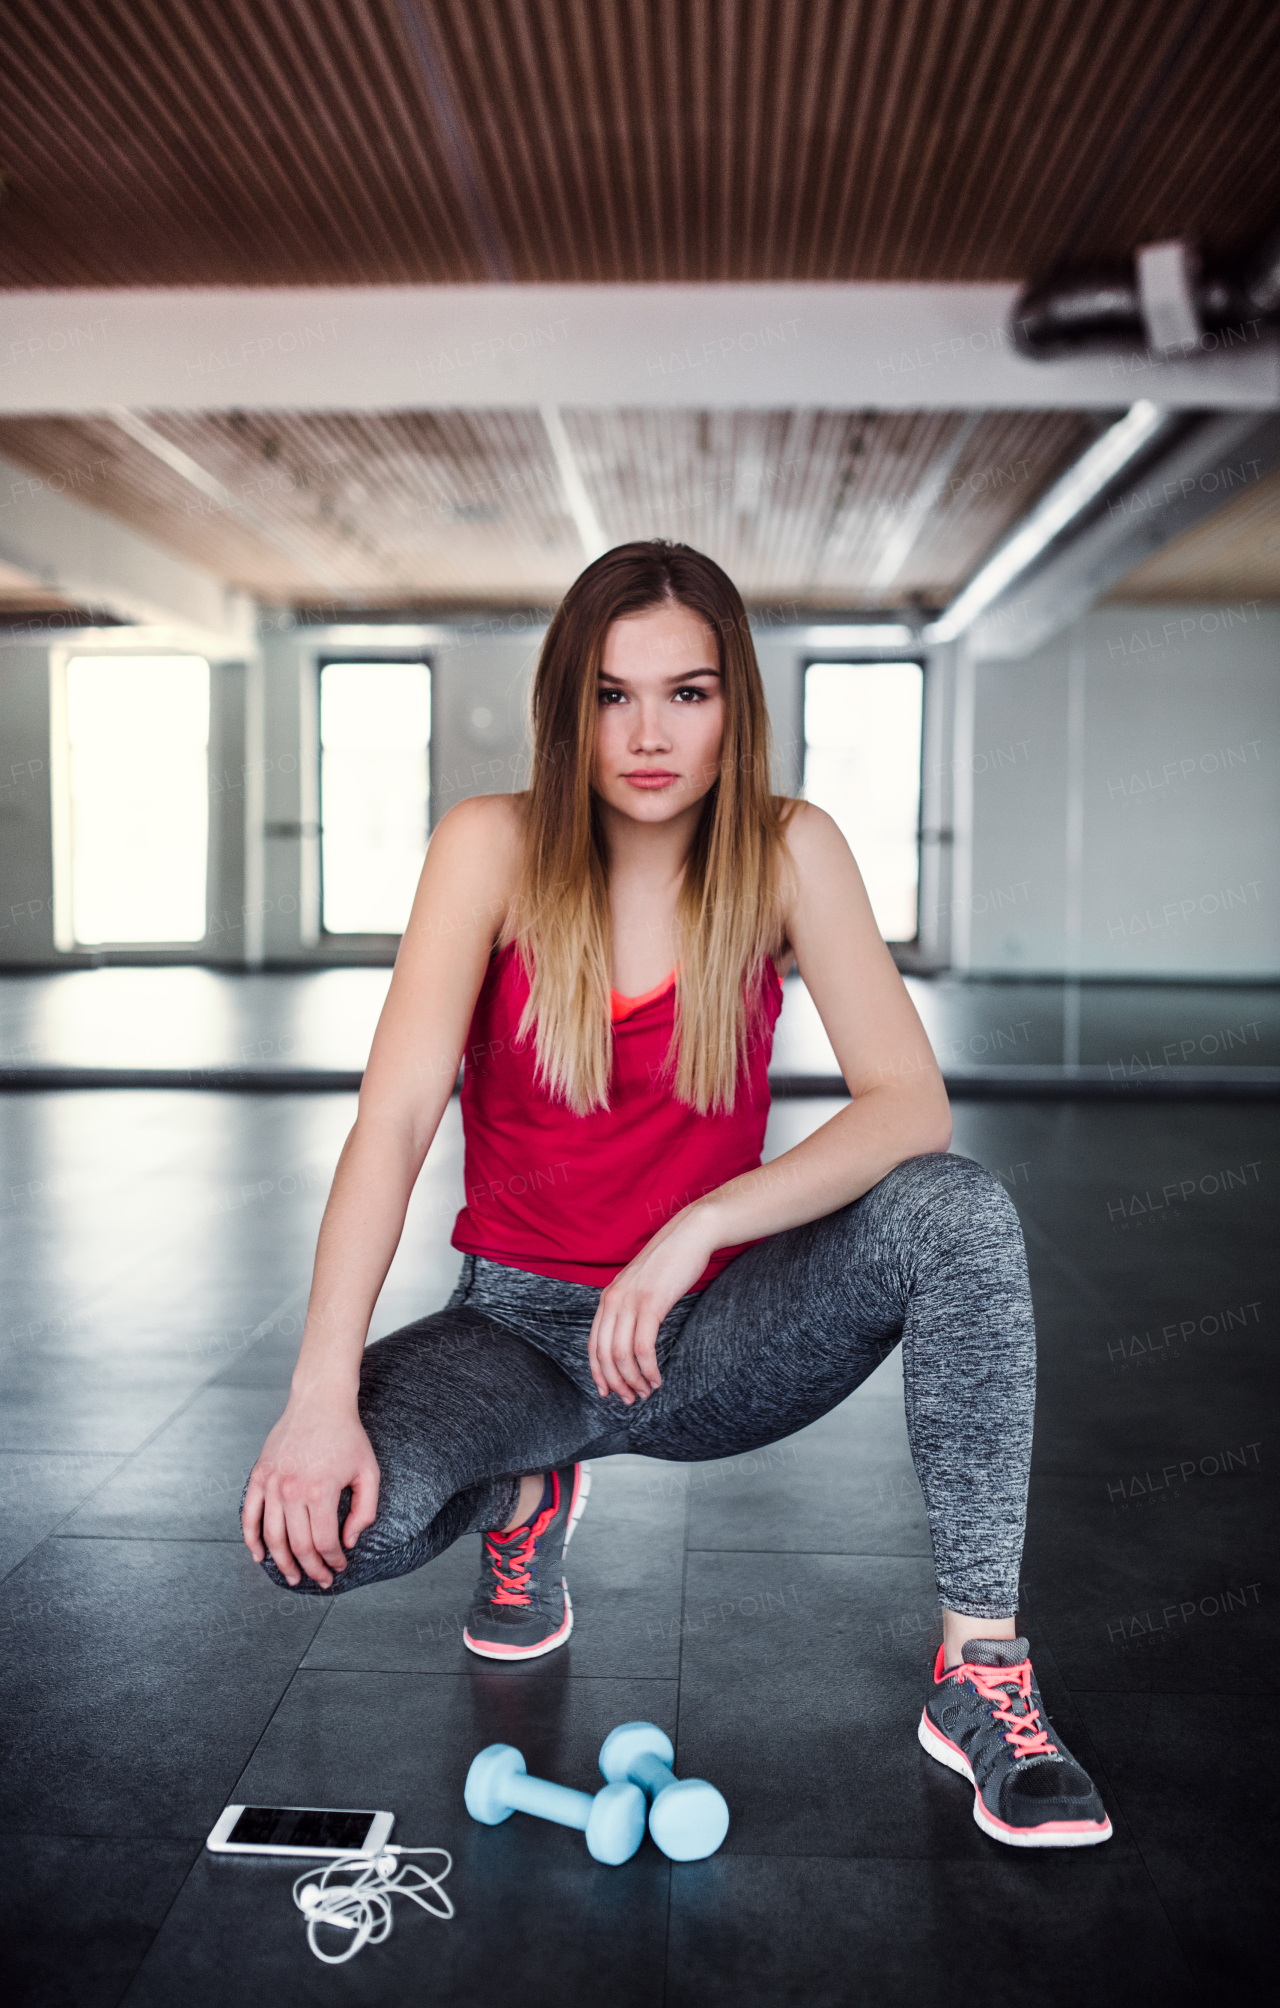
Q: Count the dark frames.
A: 2